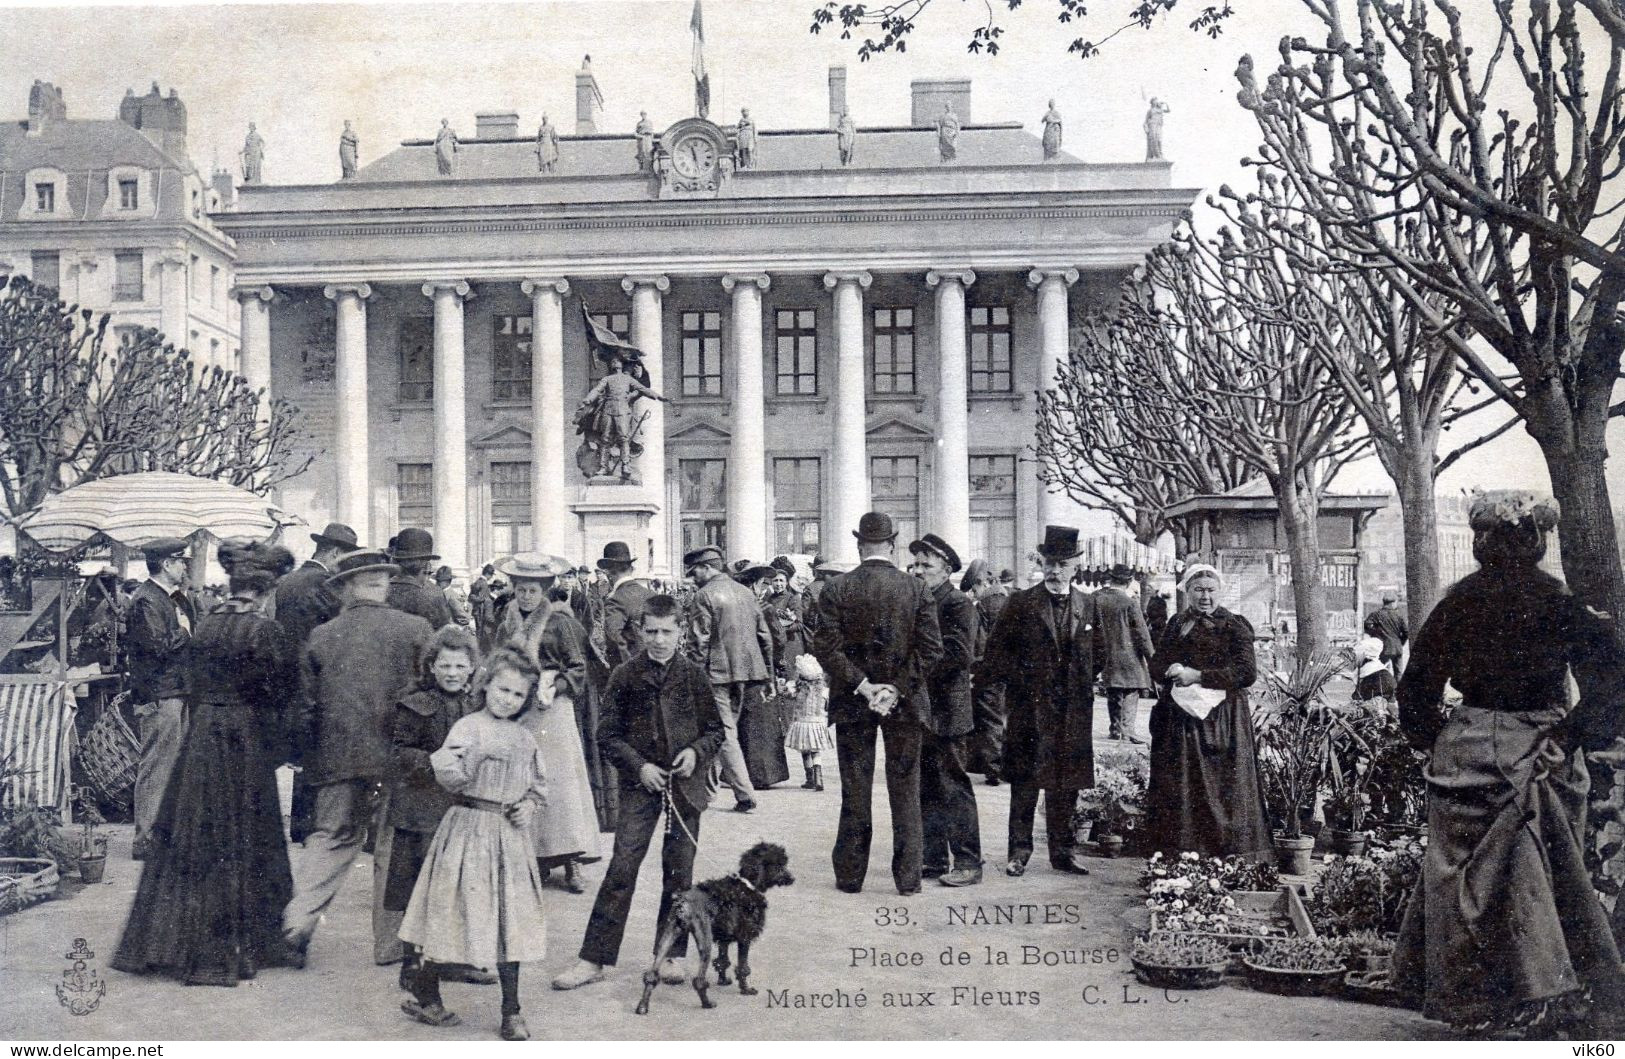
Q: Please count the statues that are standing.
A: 11